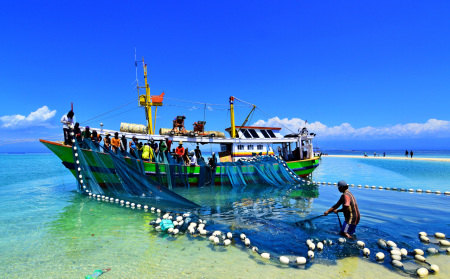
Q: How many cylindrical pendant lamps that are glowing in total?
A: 0